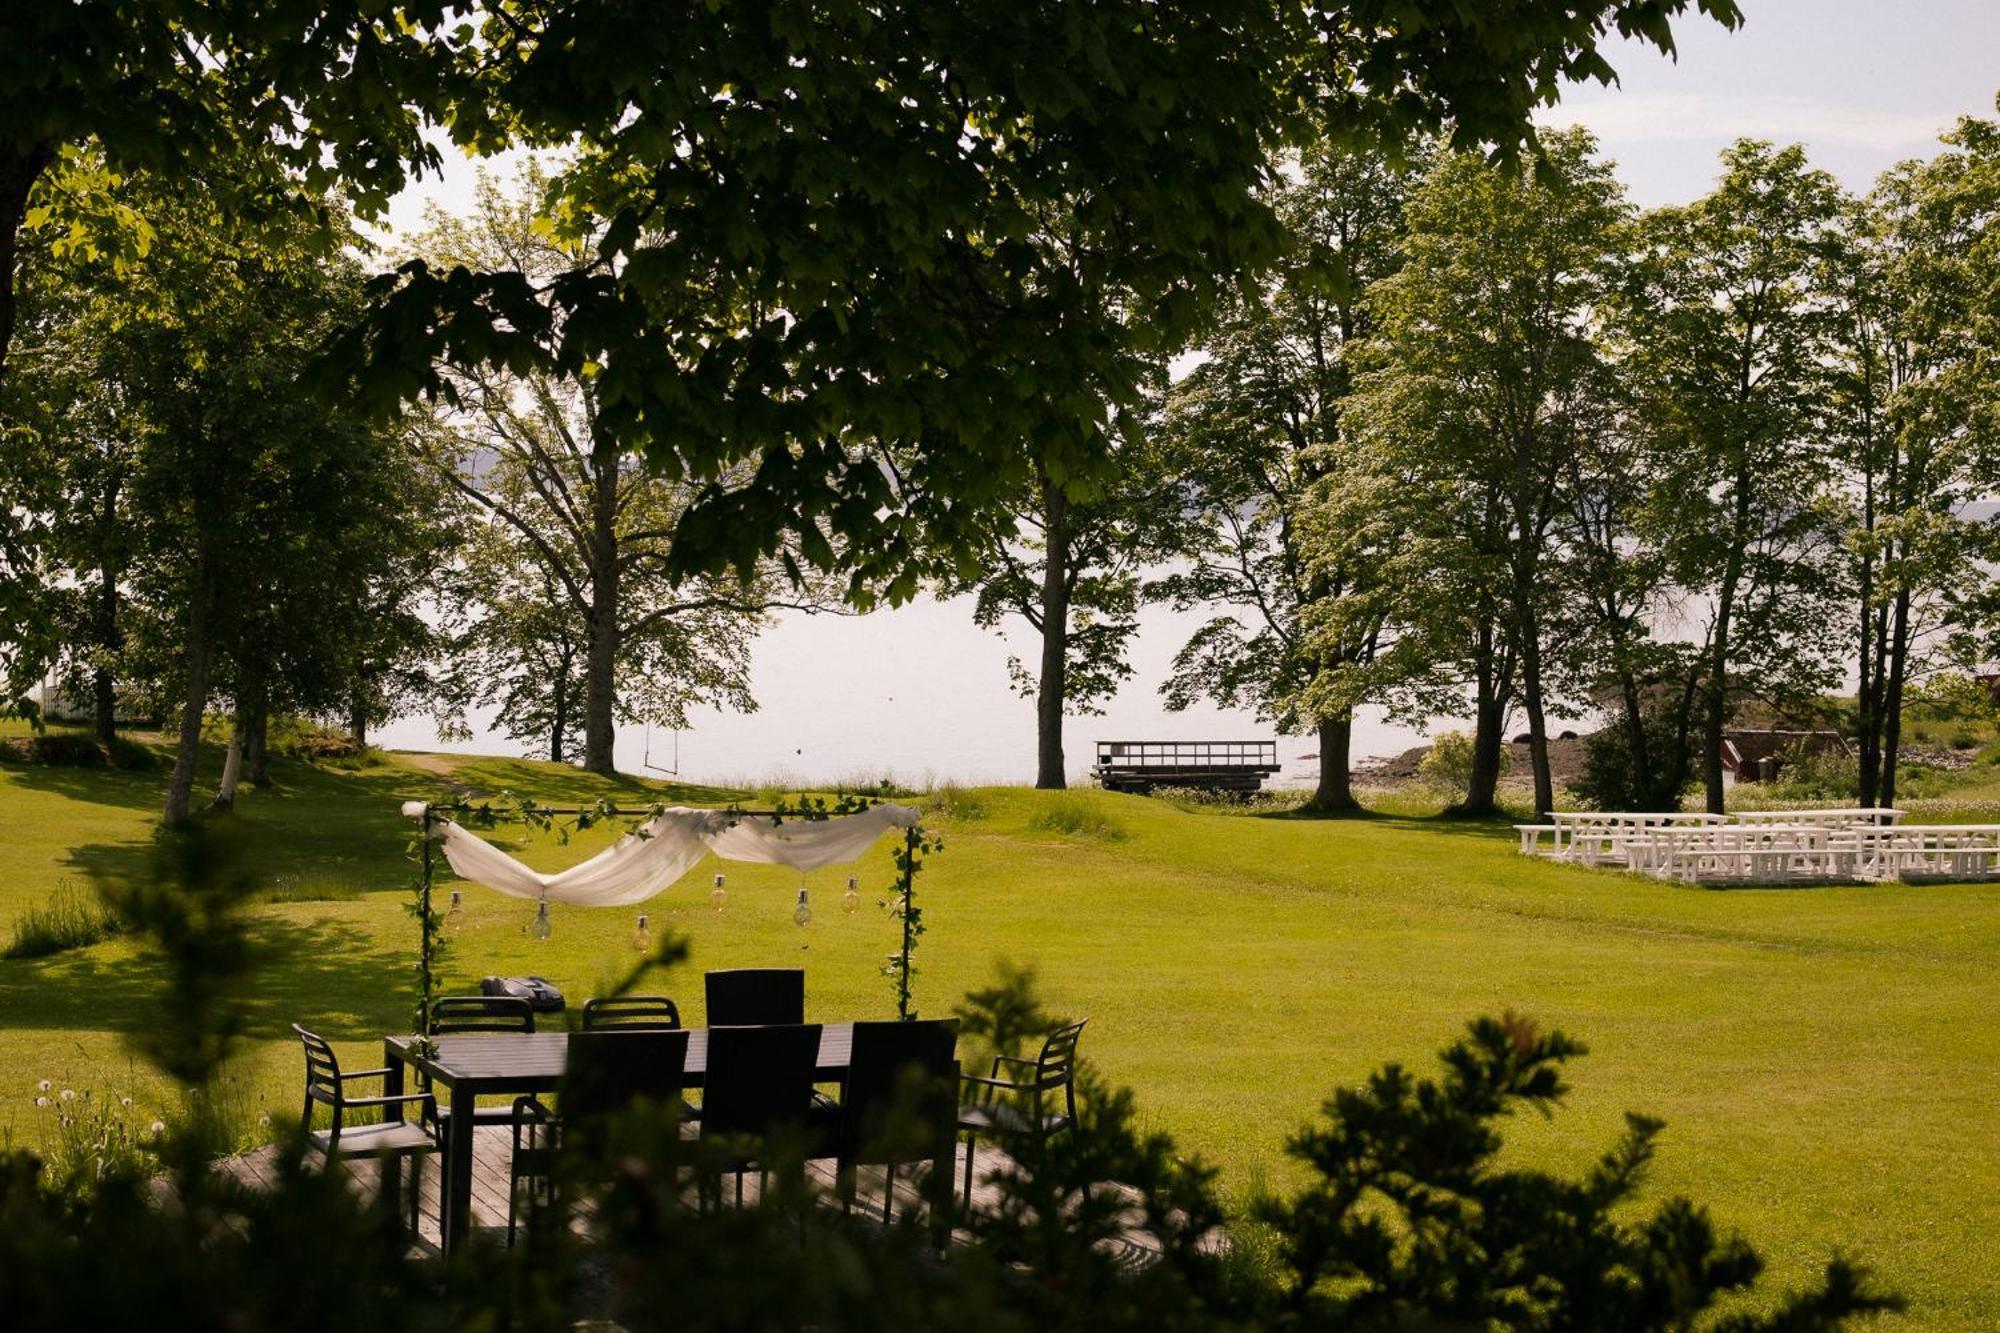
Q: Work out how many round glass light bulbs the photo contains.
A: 6